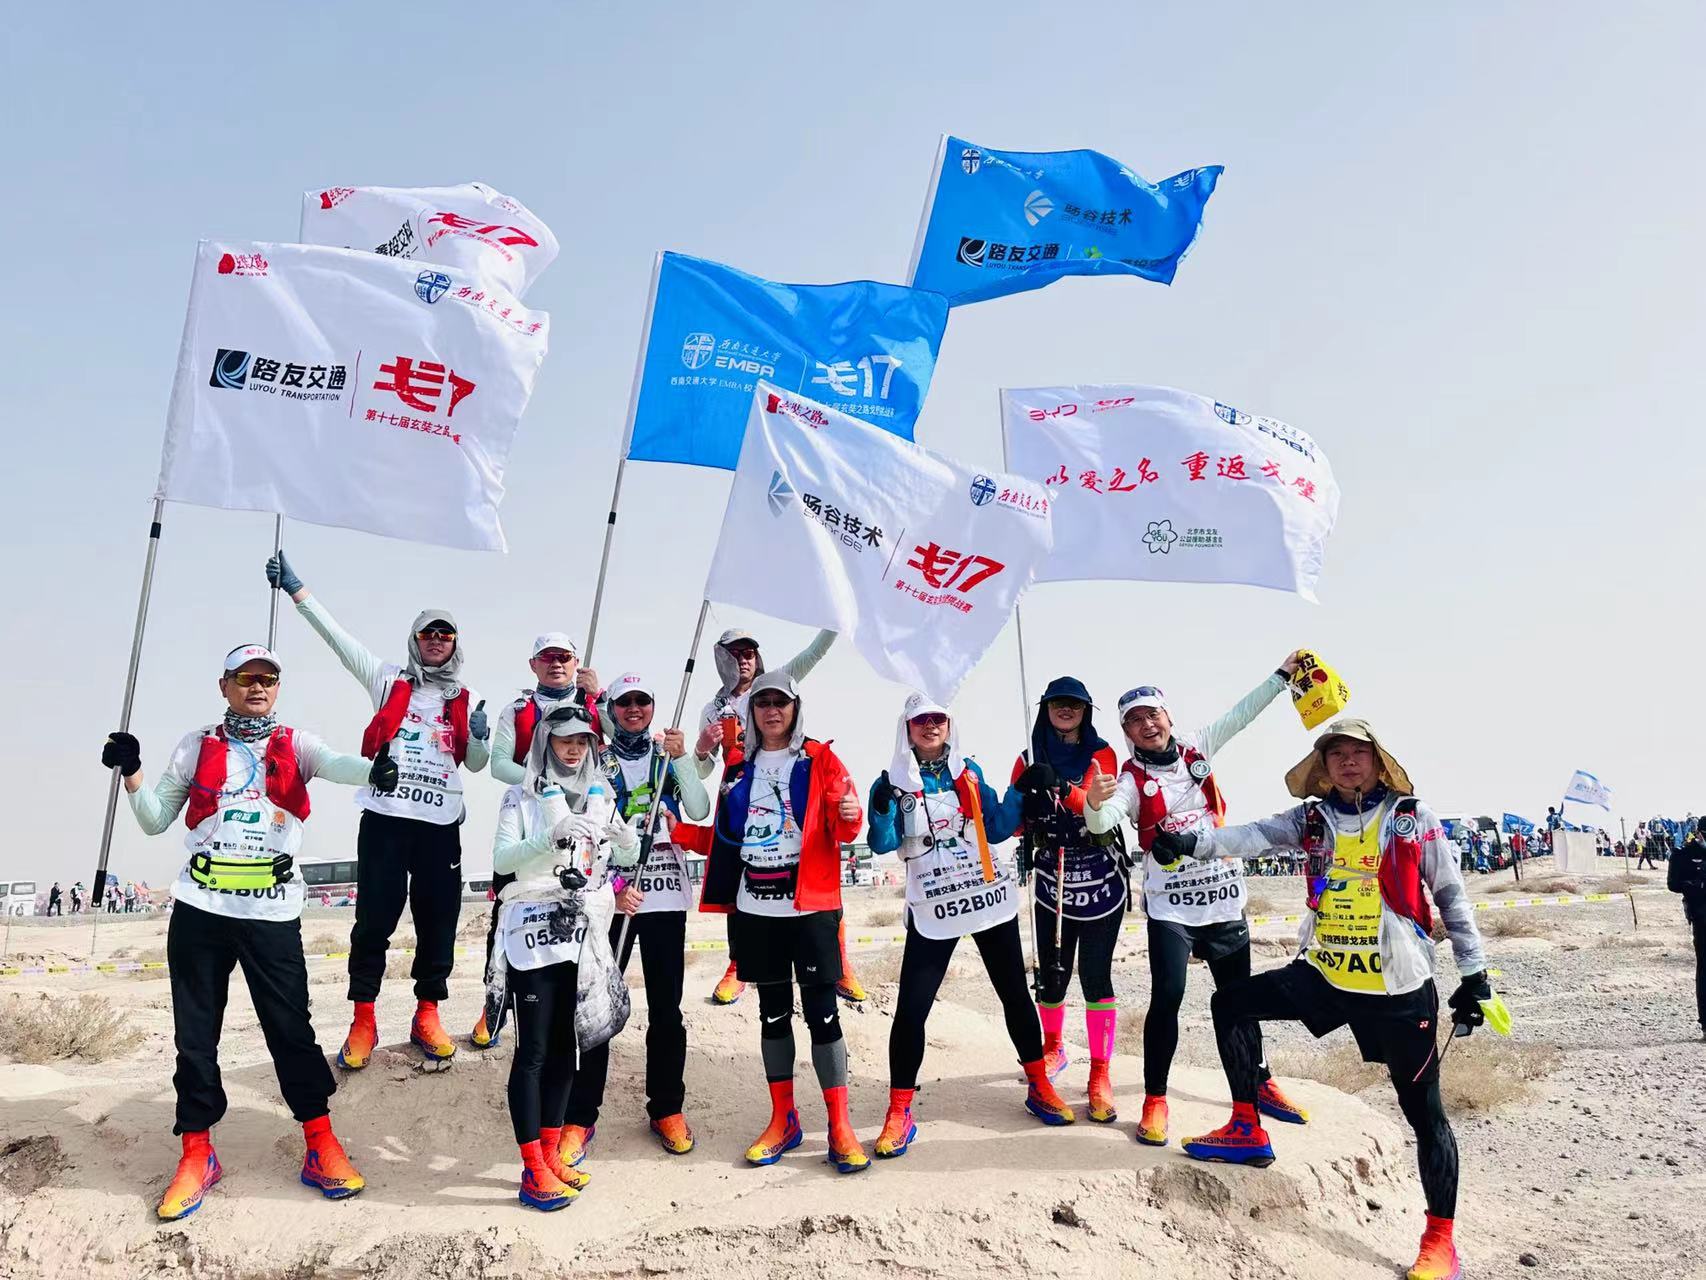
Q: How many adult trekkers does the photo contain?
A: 11